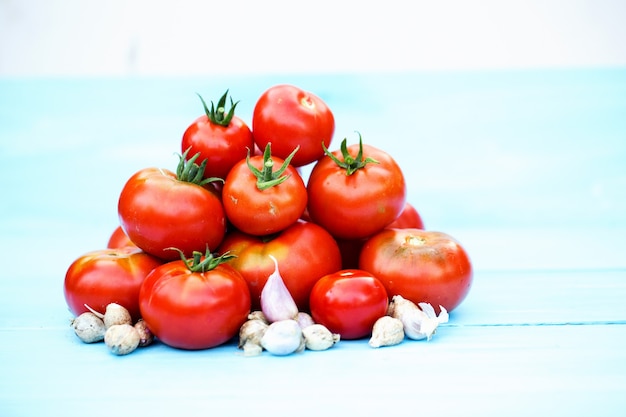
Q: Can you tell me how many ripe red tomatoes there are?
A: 12